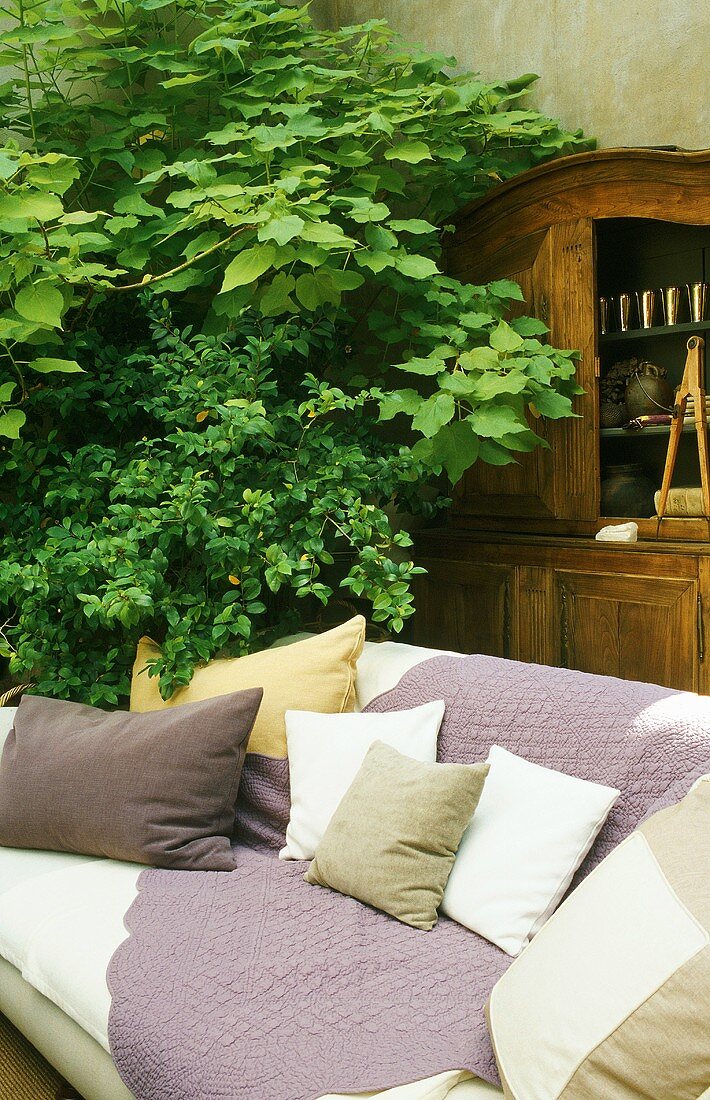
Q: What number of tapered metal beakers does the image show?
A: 5